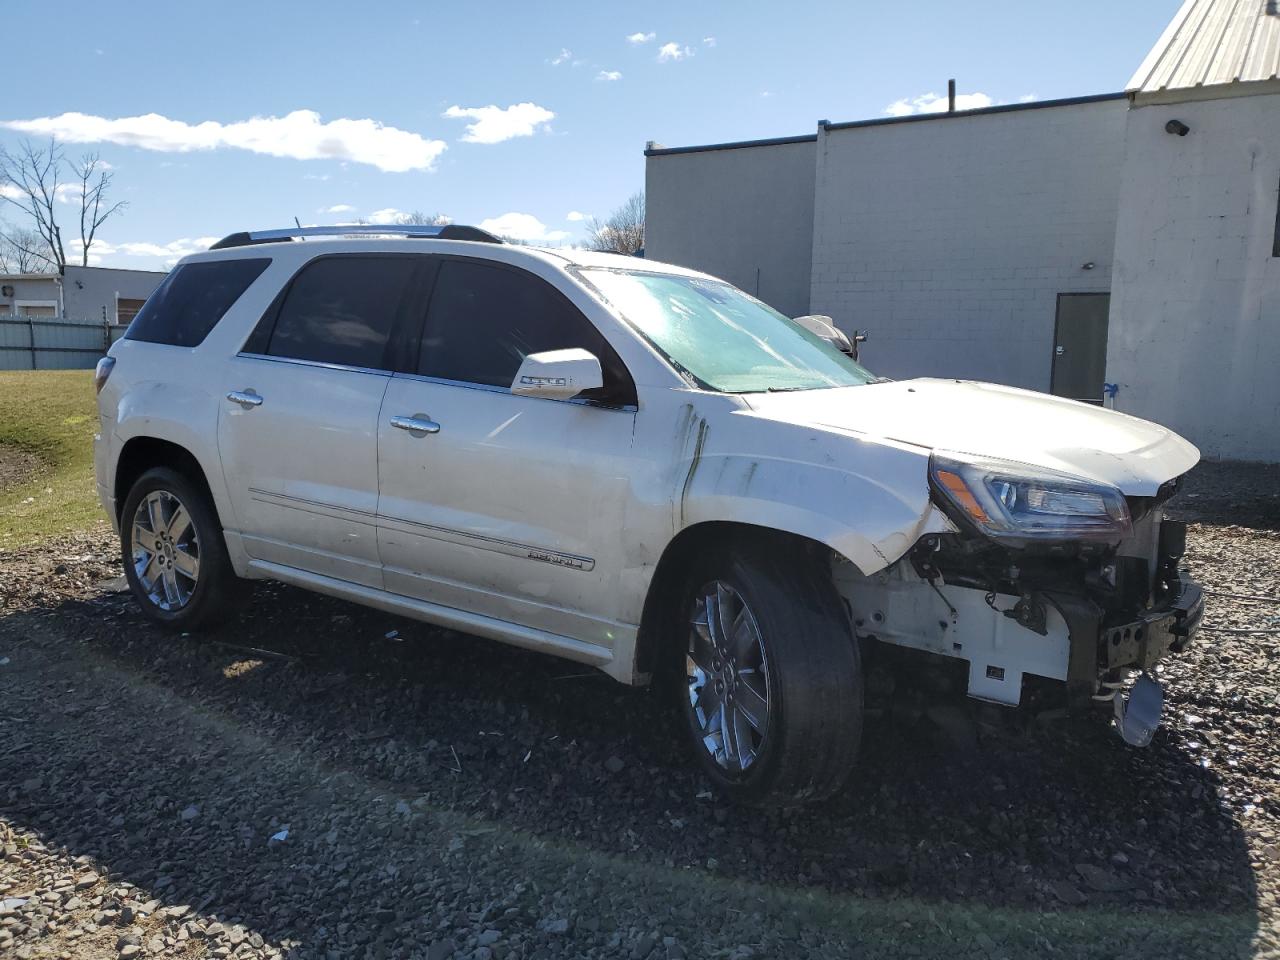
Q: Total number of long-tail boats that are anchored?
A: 0